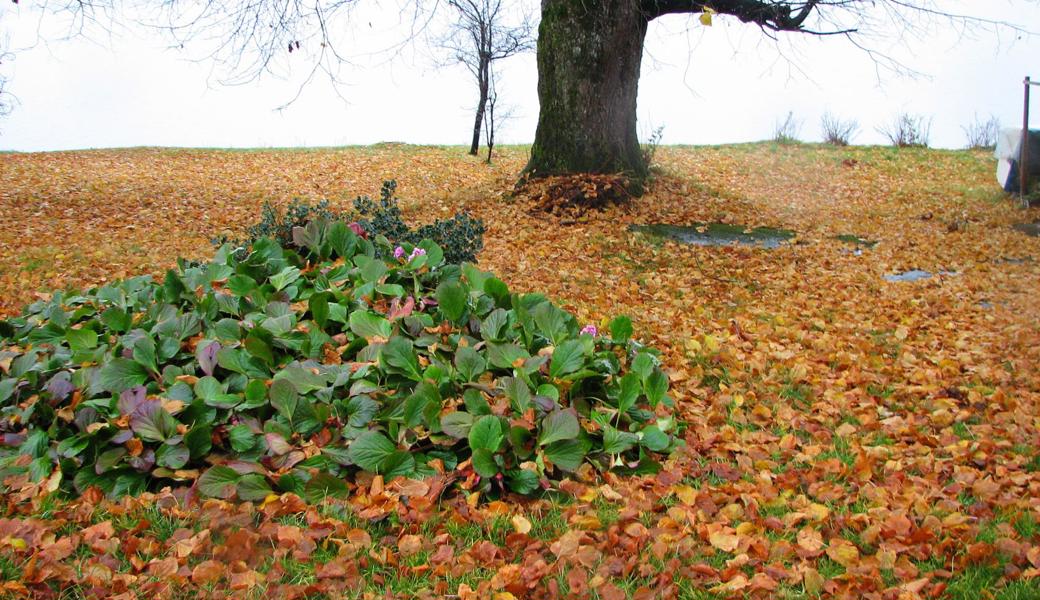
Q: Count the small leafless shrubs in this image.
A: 4